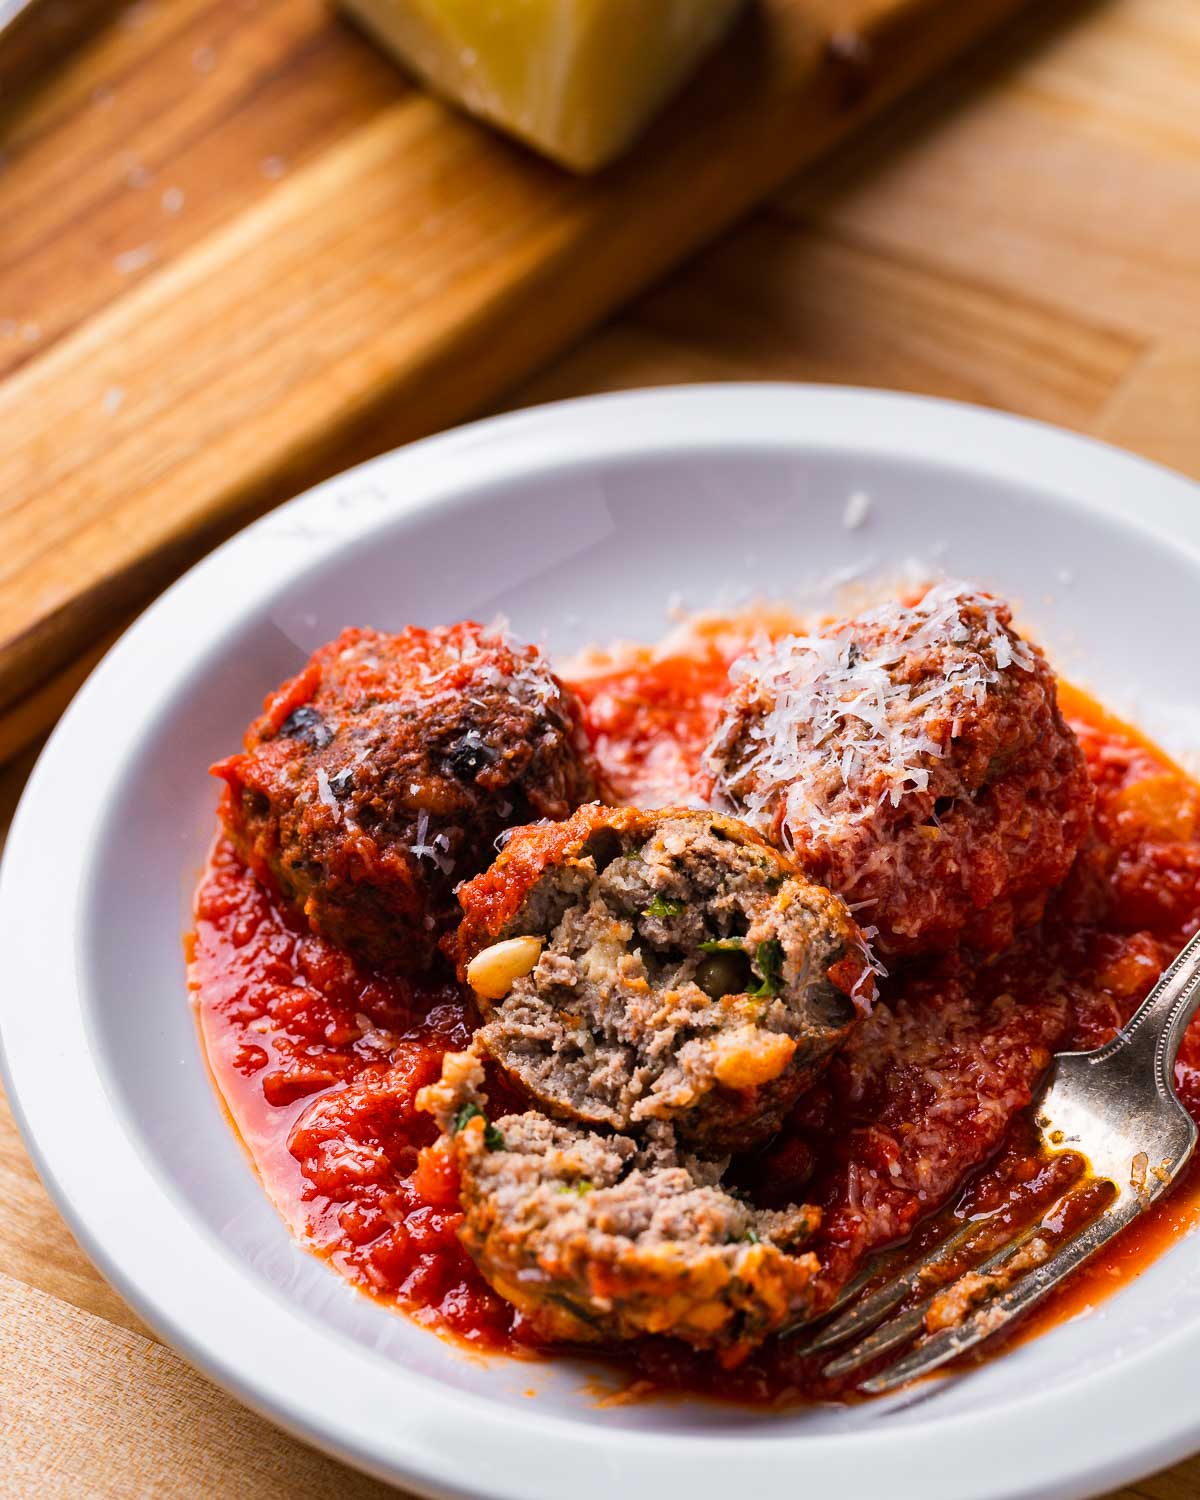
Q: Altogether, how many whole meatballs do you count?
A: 2